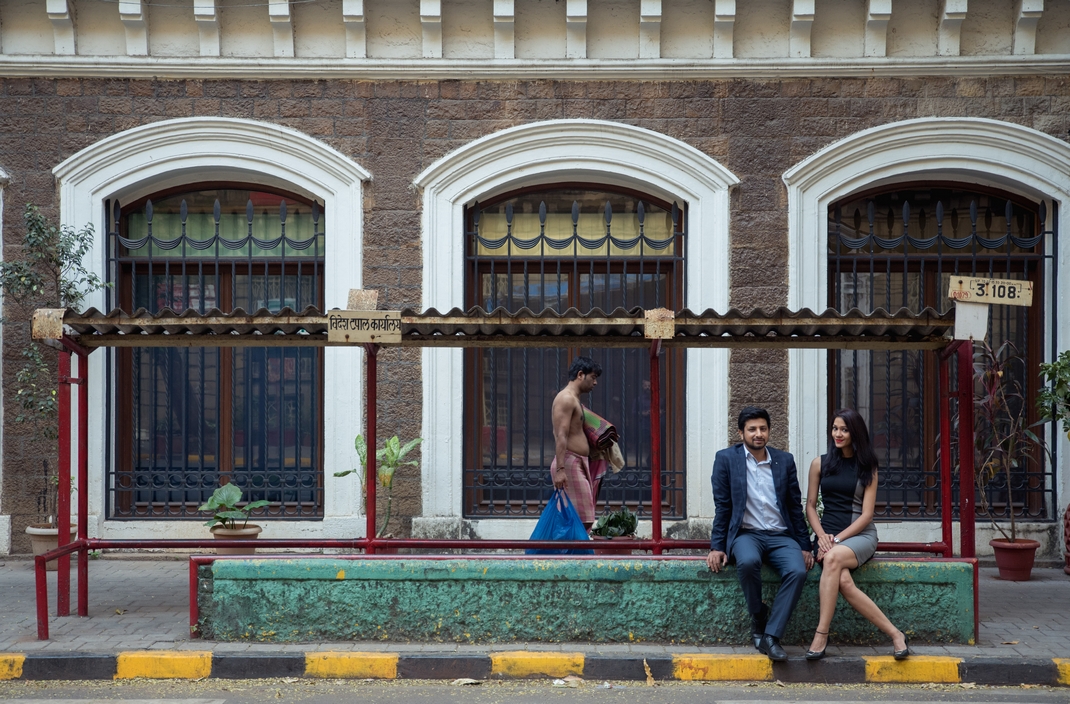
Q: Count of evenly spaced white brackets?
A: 14